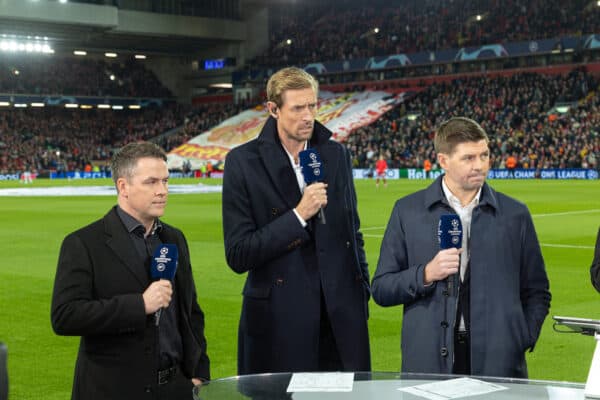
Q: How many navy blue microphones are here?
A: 3